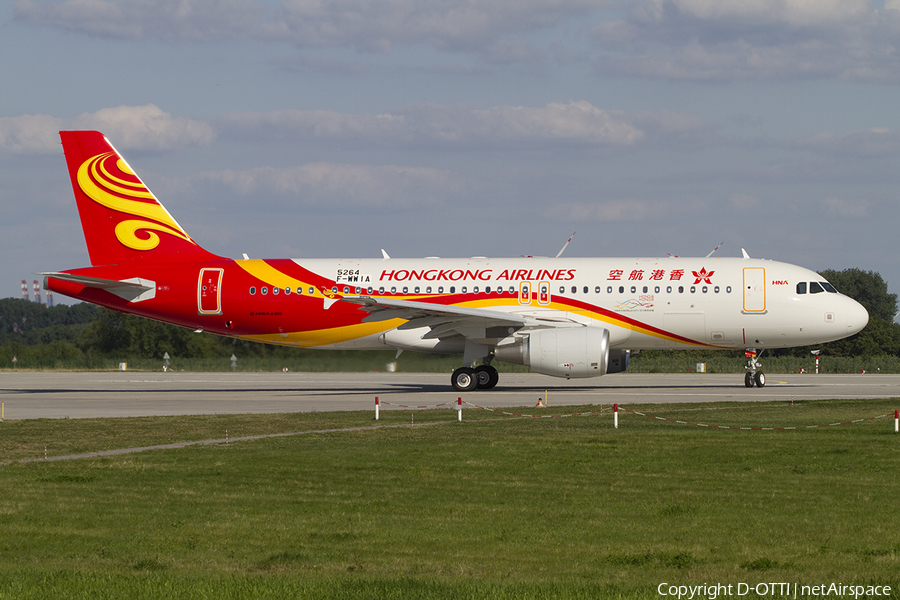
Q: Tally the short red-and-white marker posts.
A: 4